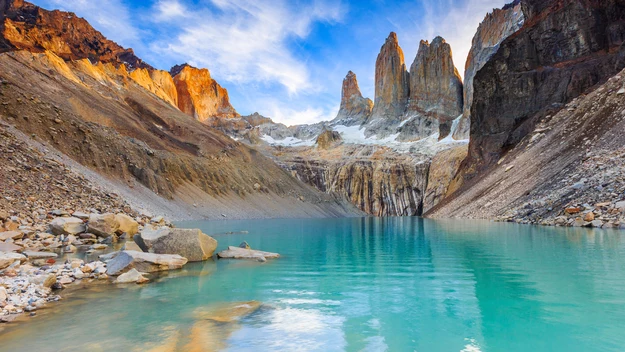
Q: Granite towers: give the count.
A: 3